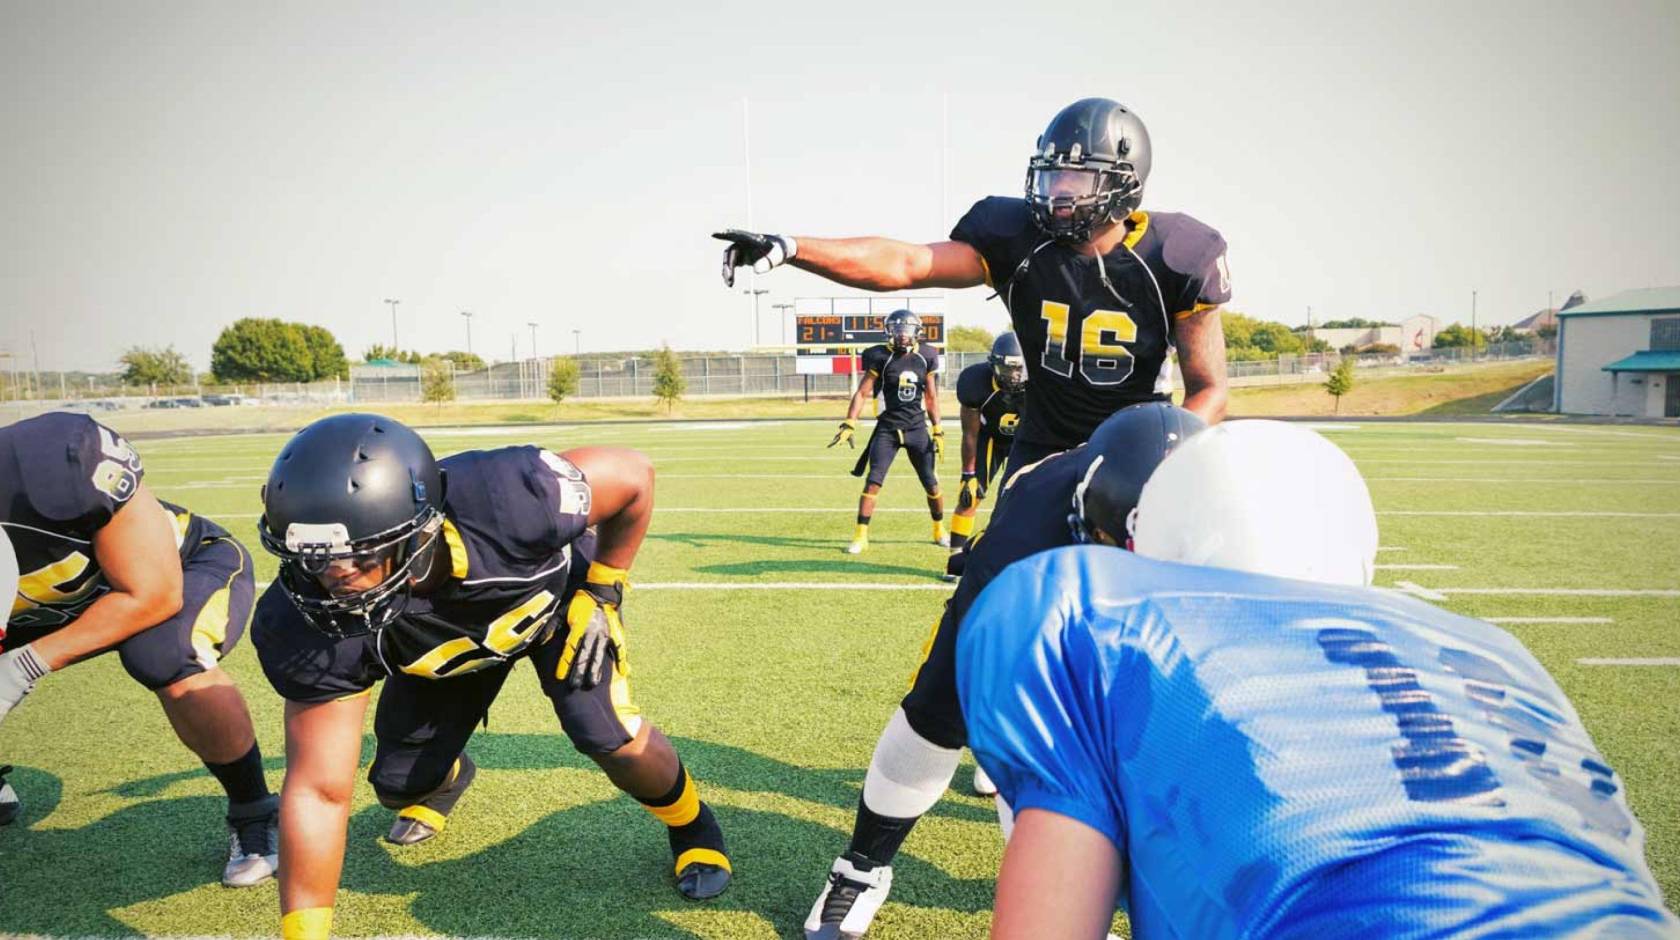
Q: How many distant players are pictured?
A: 2